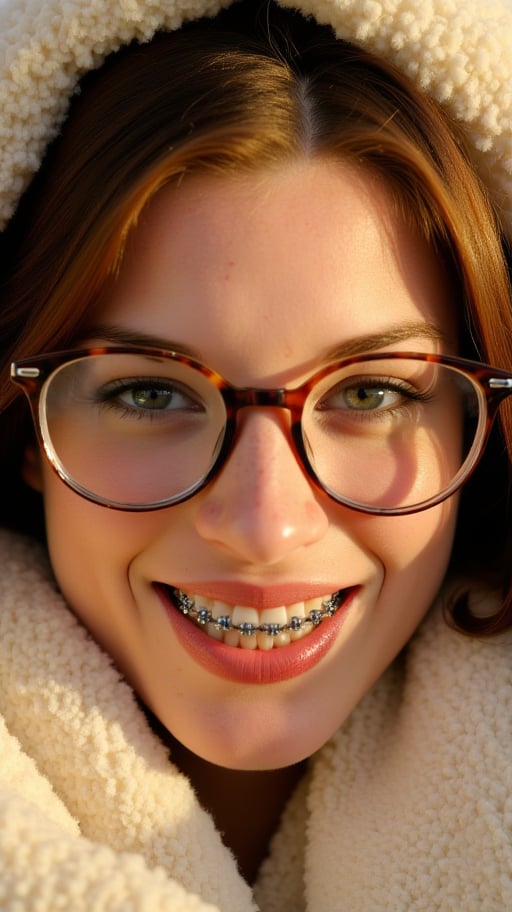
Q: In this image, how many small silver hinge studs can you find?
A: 2